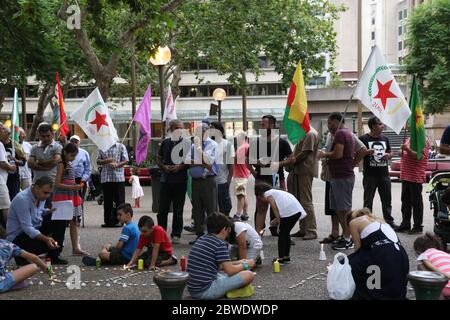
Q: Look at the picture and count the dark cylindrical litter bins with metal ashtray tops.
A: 2